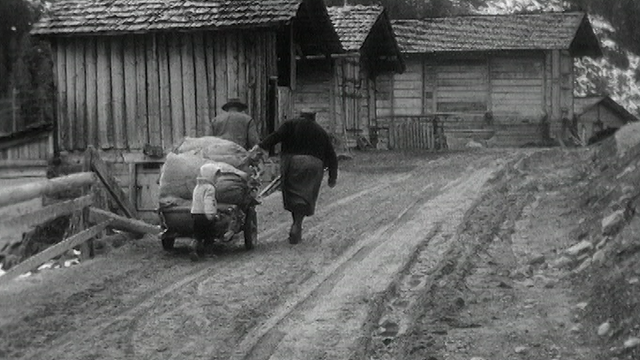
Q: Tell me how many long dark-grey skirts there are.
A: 1